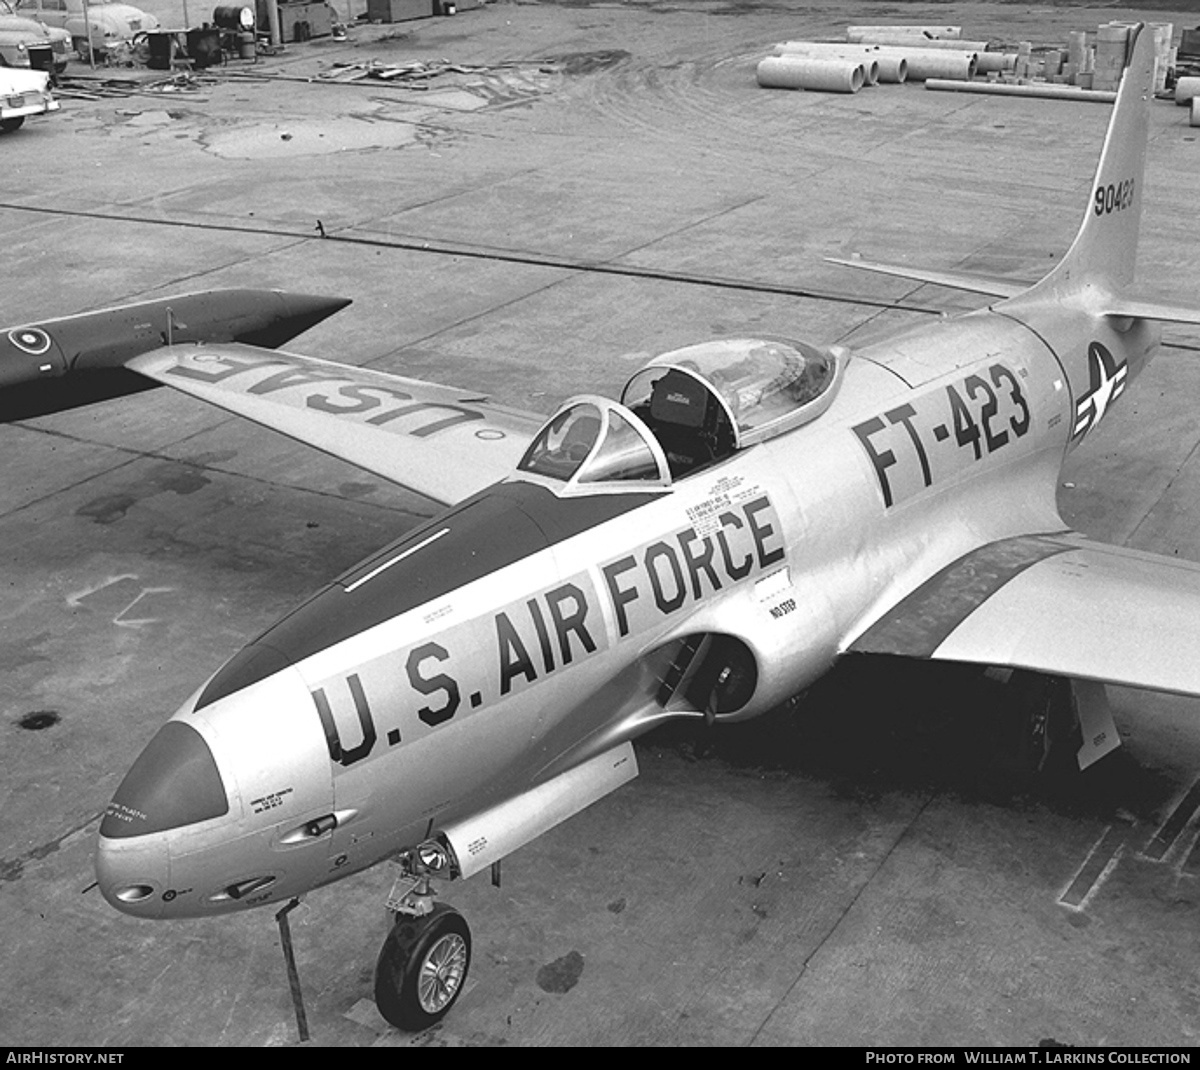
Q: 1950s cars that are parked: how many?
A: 3